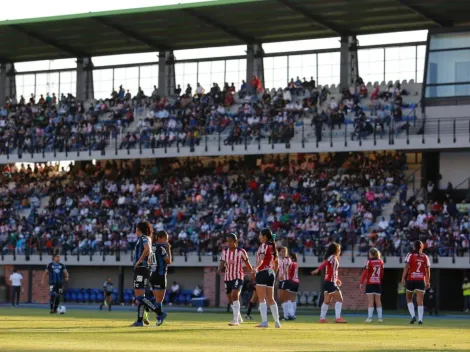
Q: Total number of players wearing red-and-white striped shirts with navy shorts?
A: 7